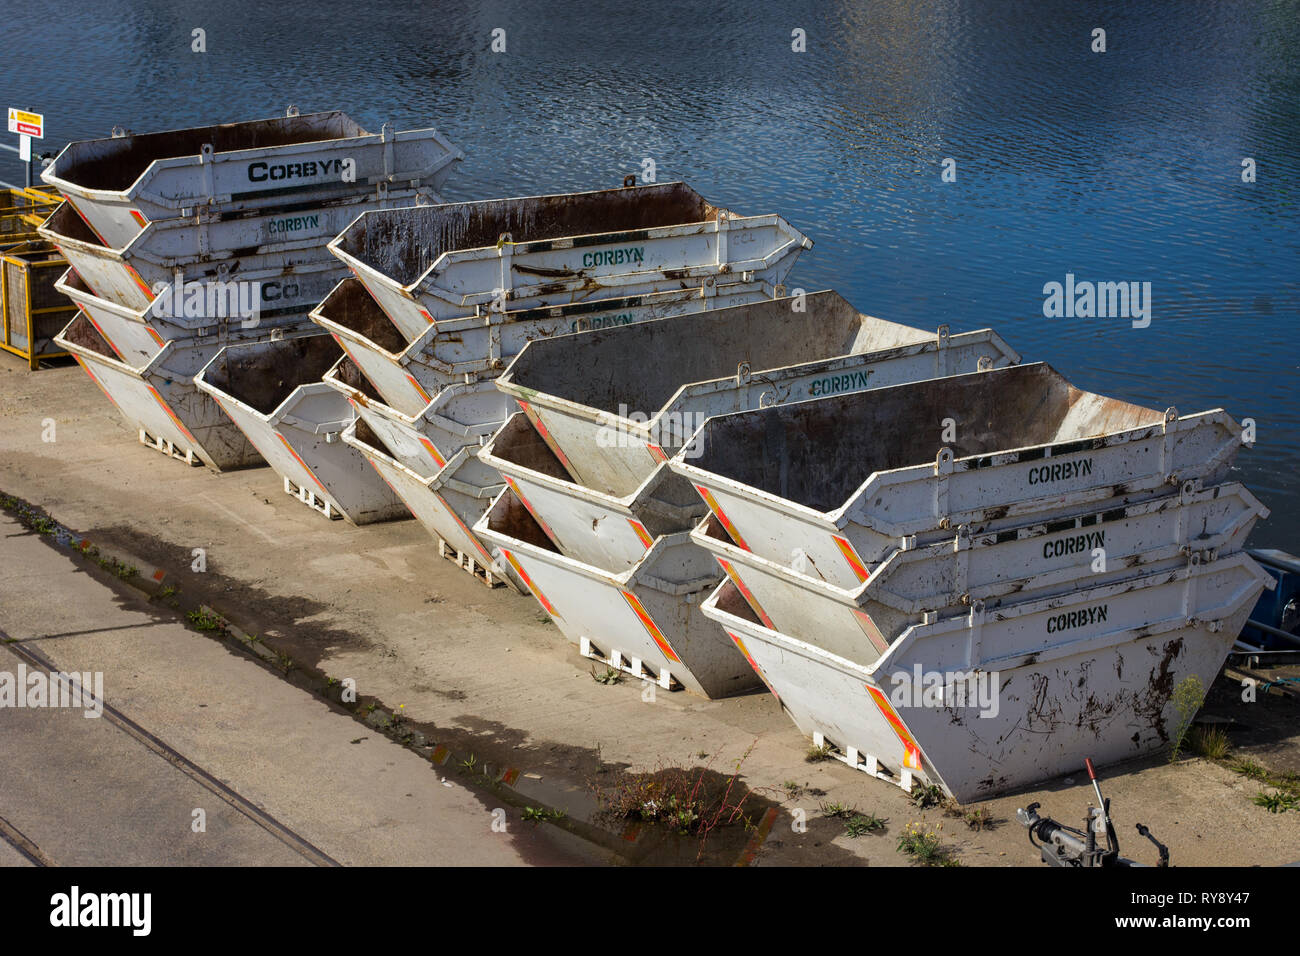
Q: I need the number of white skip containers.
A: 15